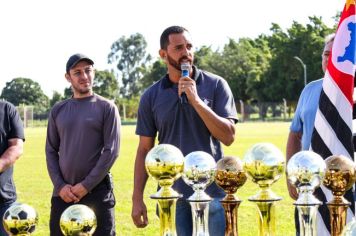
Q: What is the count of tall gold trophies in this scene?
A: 2